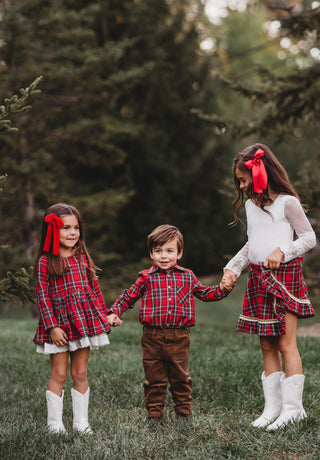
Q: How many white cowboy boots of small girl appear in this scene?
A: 2